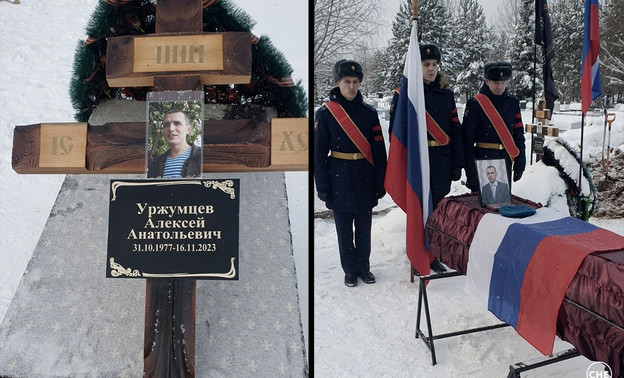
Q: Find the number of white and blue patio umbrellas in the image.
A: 0